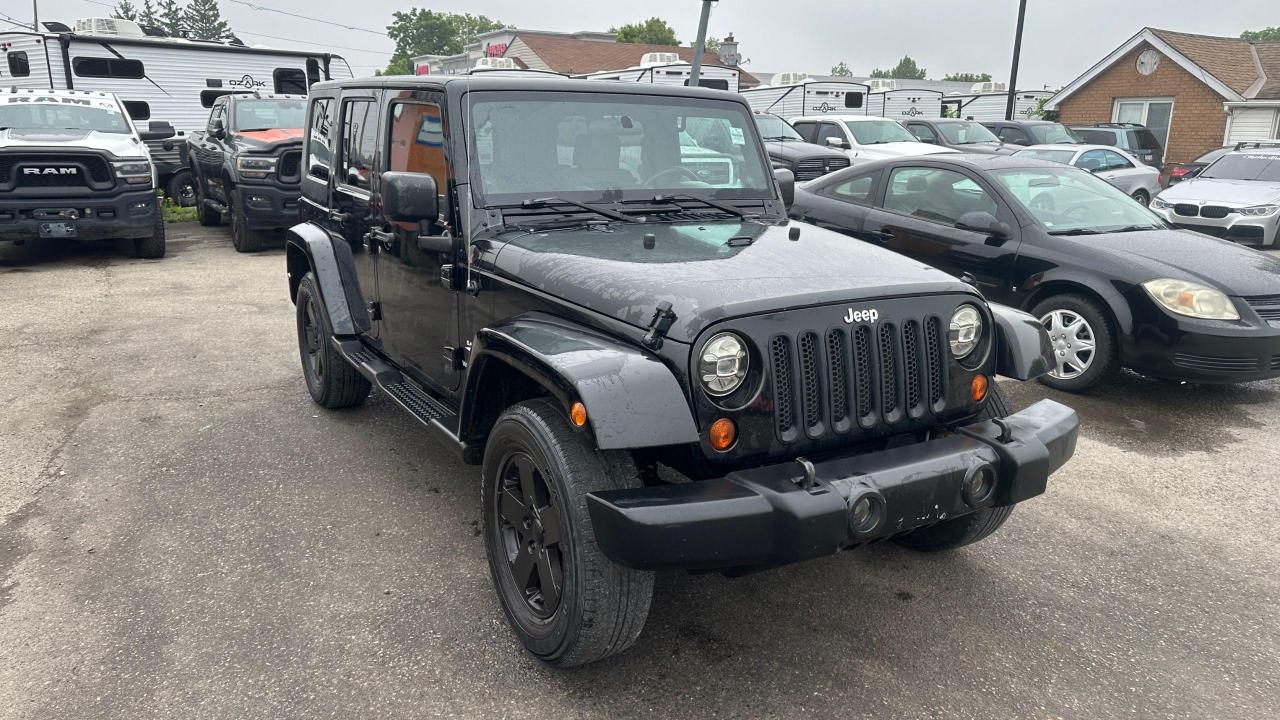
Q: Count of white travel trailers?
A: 6